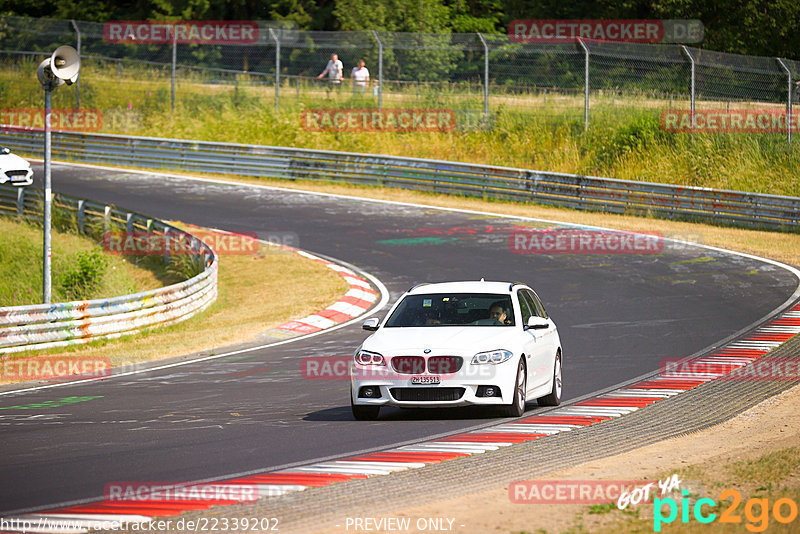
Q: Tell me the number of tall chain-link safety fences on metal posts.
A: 1